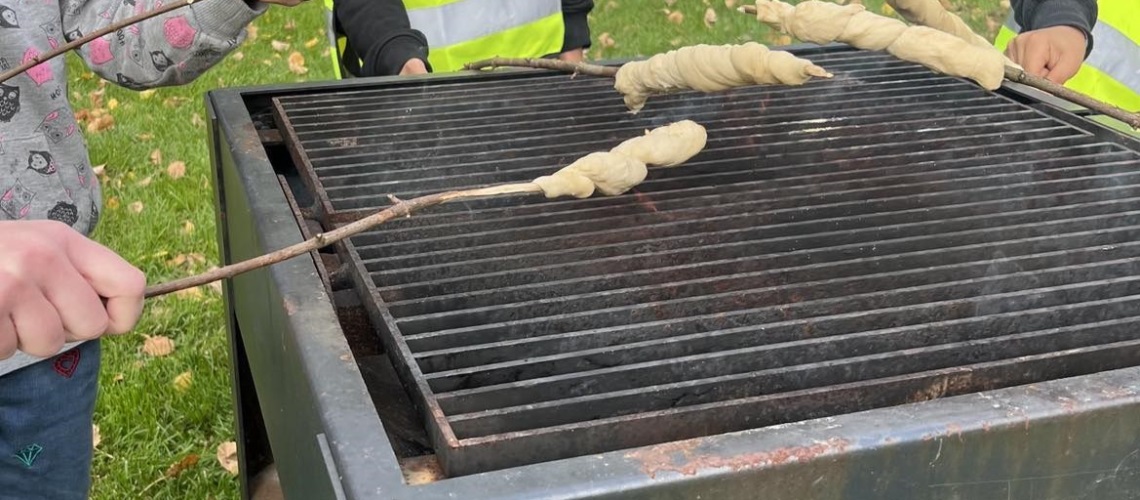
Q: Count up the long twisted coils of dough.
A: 4